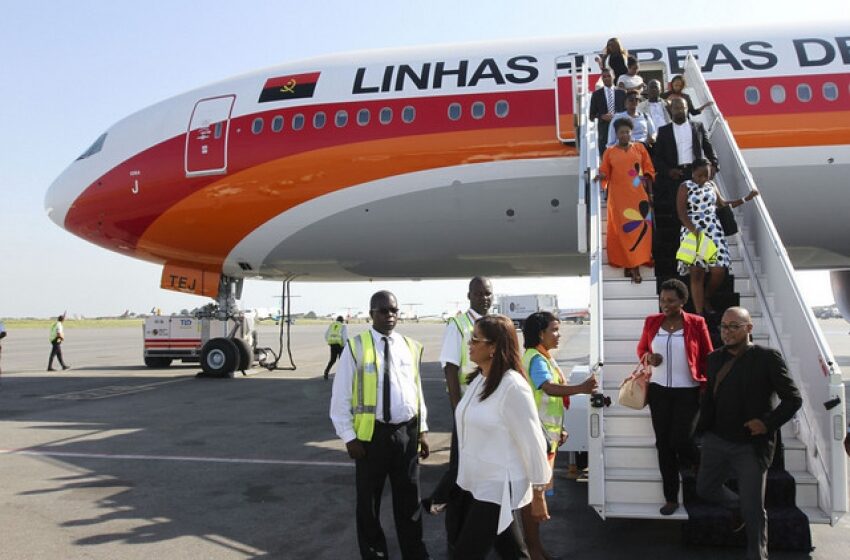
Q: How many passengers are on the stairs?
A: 11